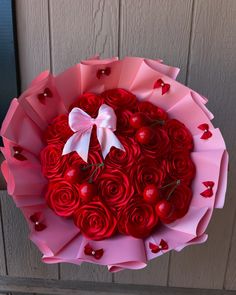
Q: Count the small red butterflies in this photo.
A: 9